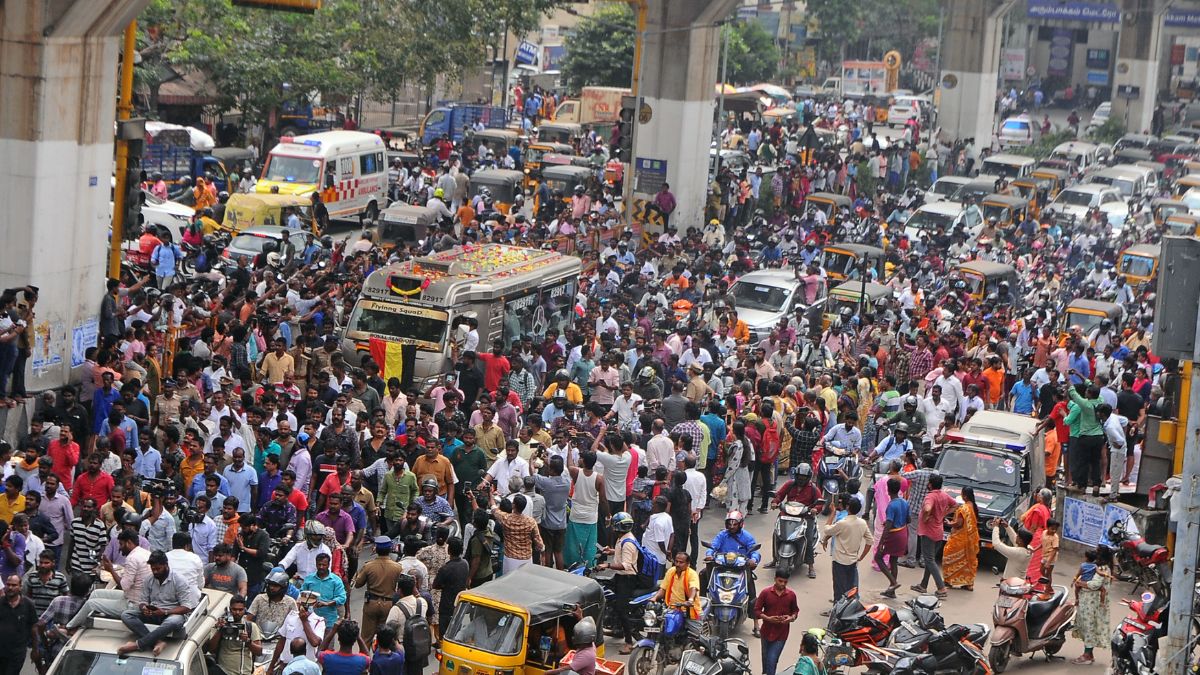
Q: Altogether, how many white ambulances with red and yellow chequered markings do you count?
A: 1